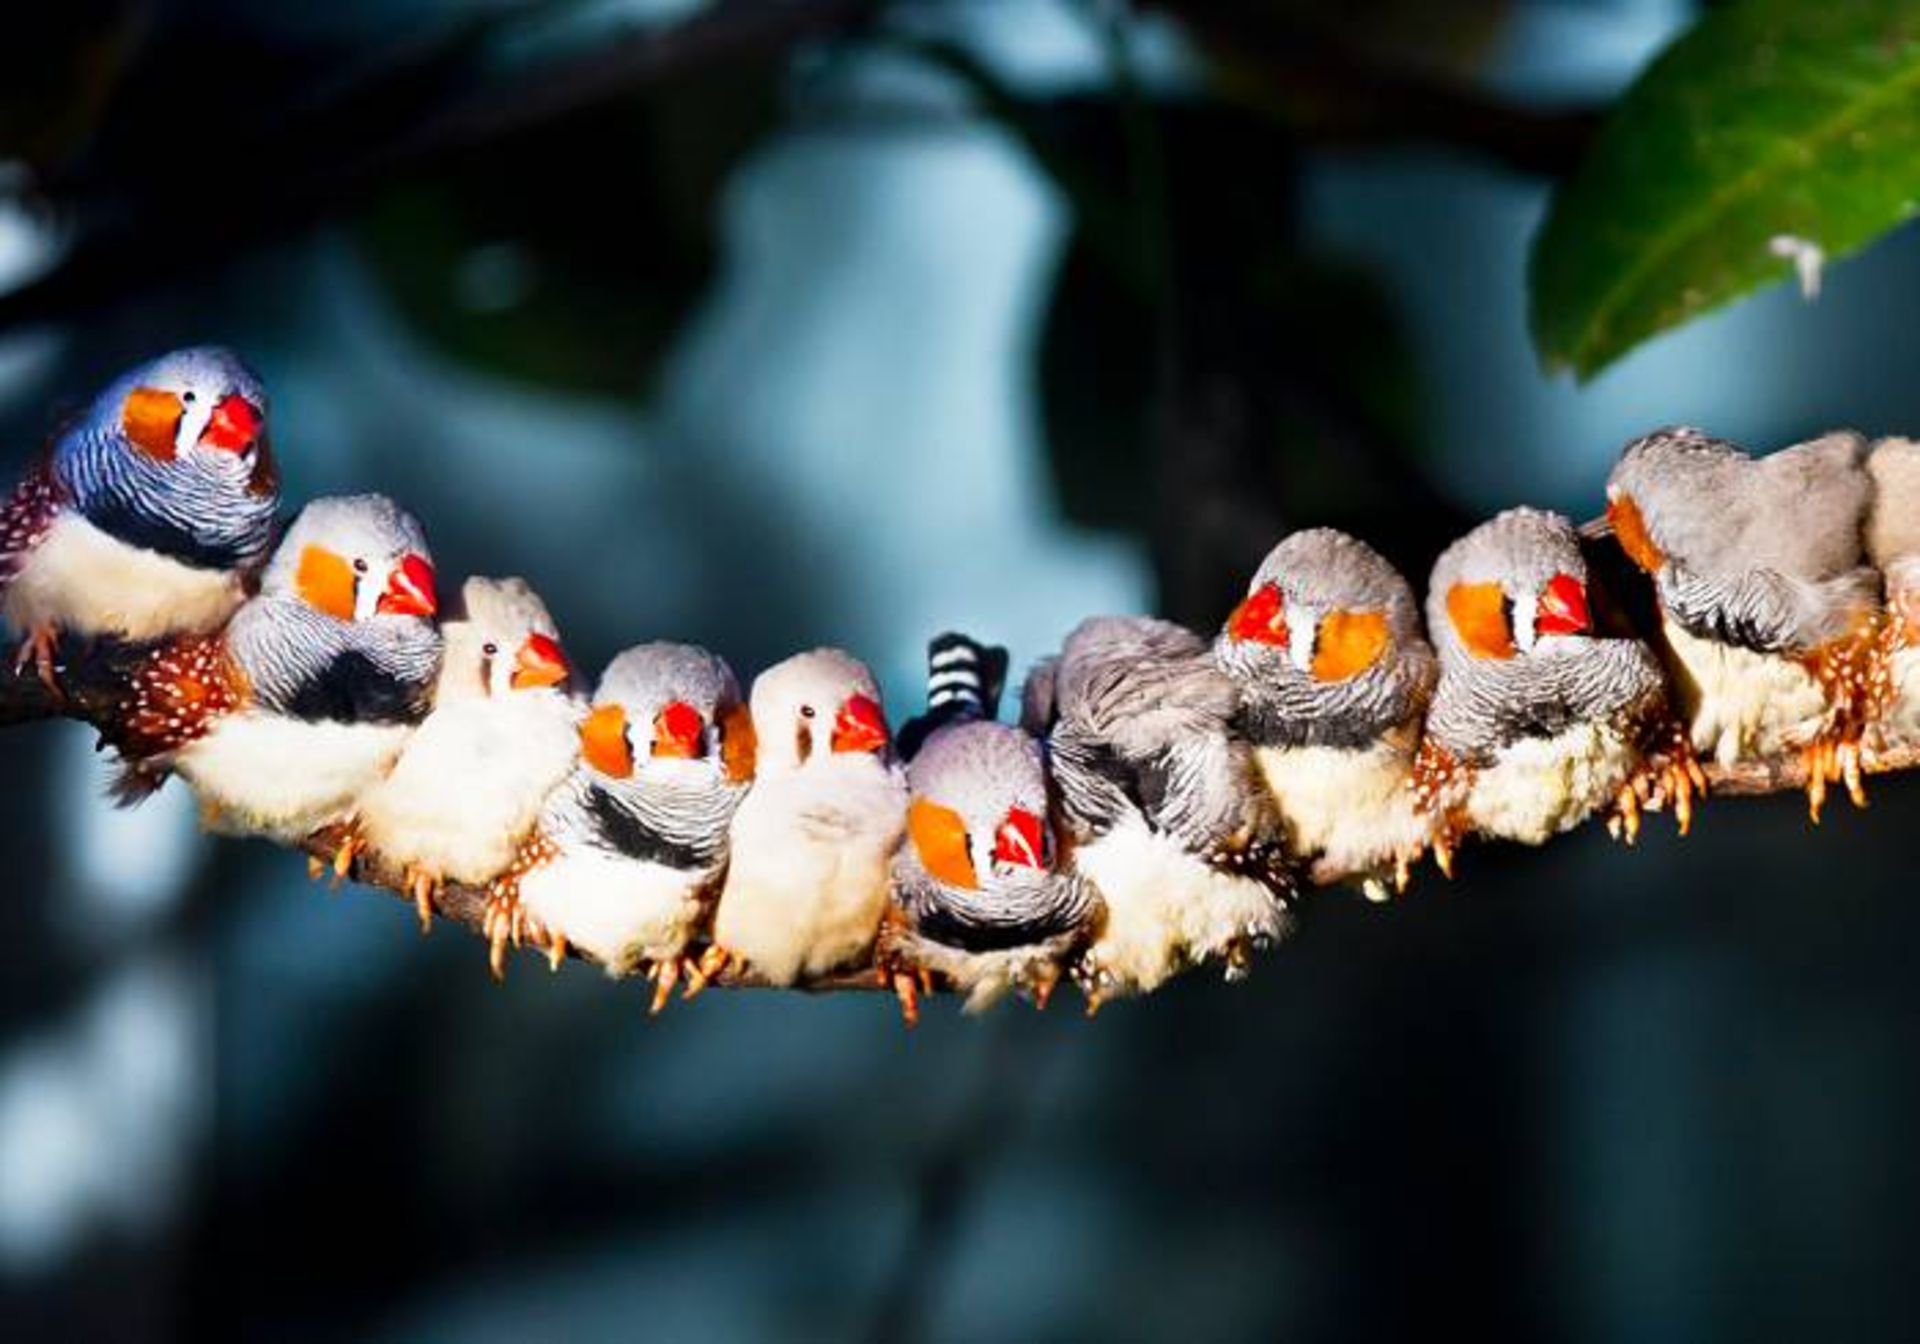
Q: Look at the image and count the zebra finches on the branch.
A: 11